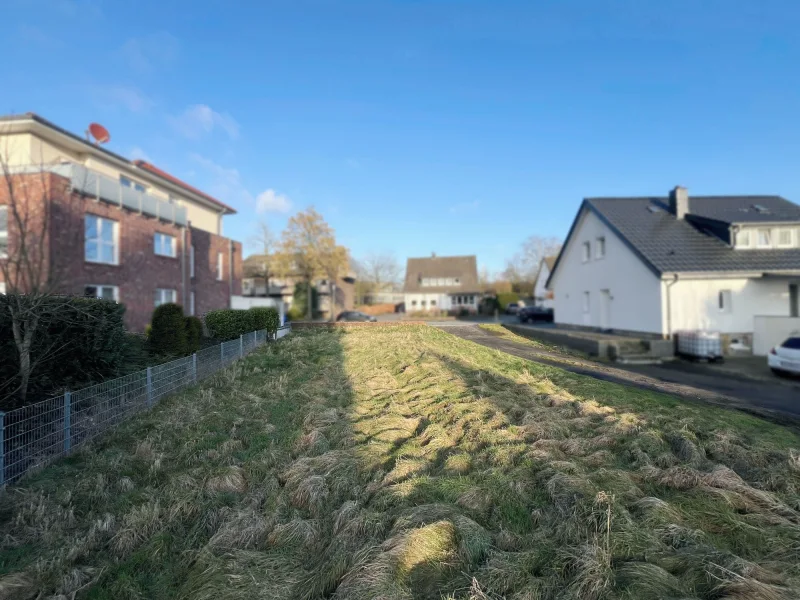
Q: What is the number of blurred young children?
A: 0